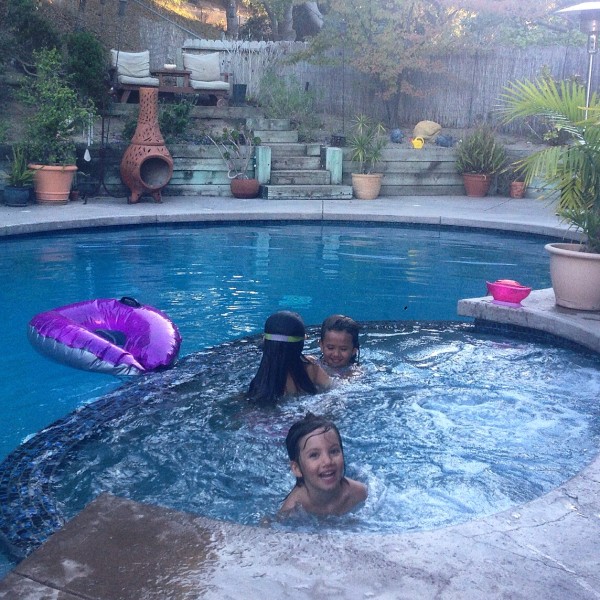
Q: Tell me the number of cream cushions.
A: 4